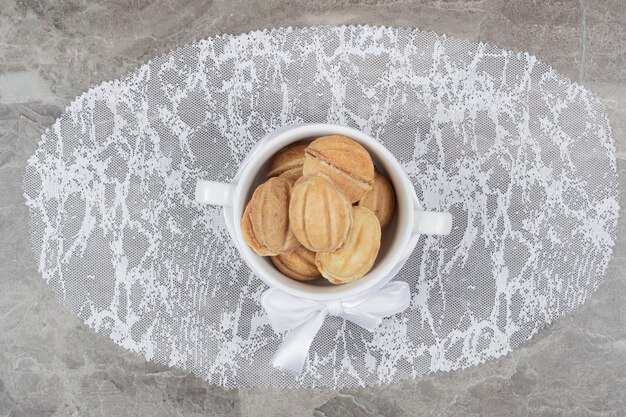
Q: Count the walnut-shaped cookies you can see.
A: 7